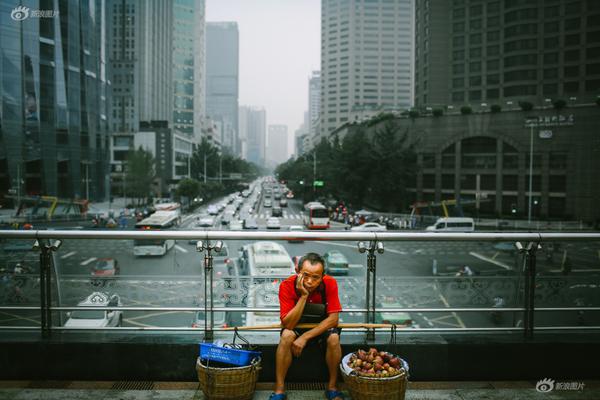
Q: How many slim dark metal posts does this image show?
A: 4